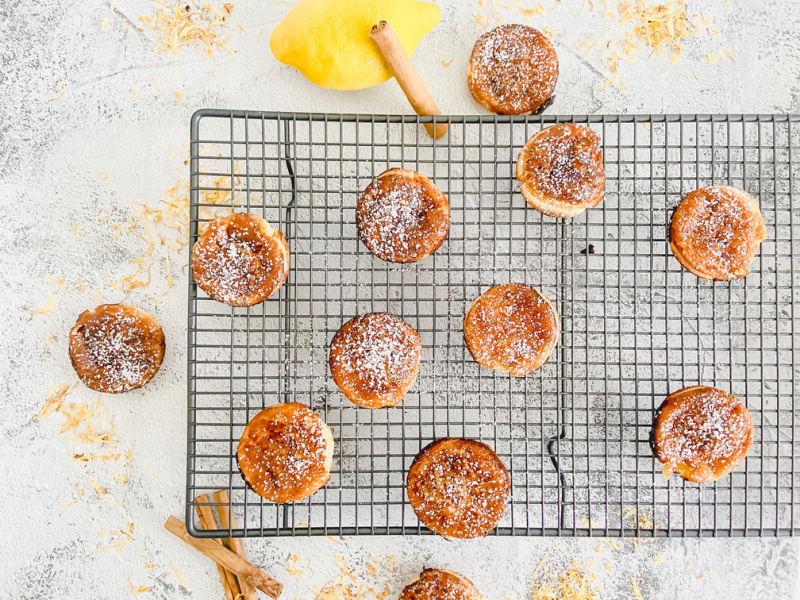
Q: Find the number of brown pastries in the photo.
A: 12